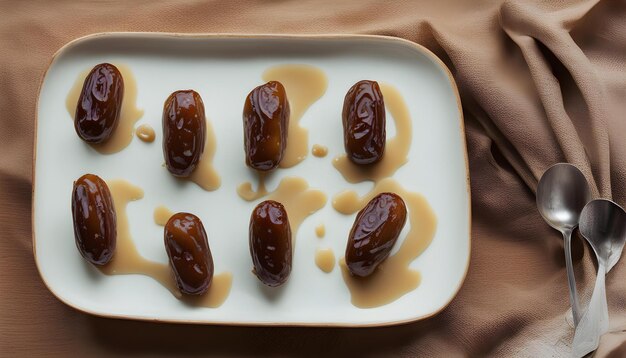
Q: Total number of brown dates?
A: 8